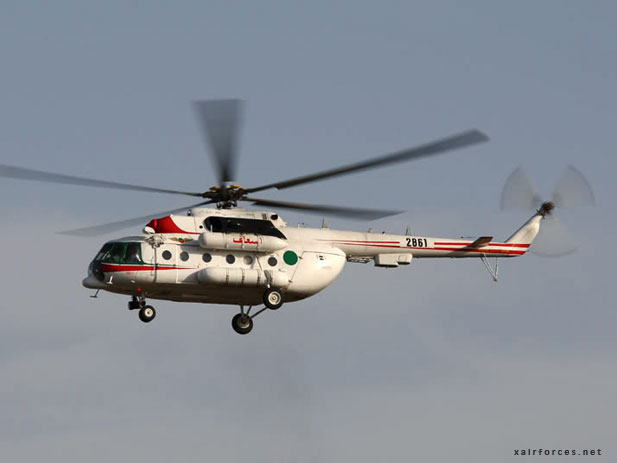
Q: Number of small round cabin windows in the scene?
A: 6